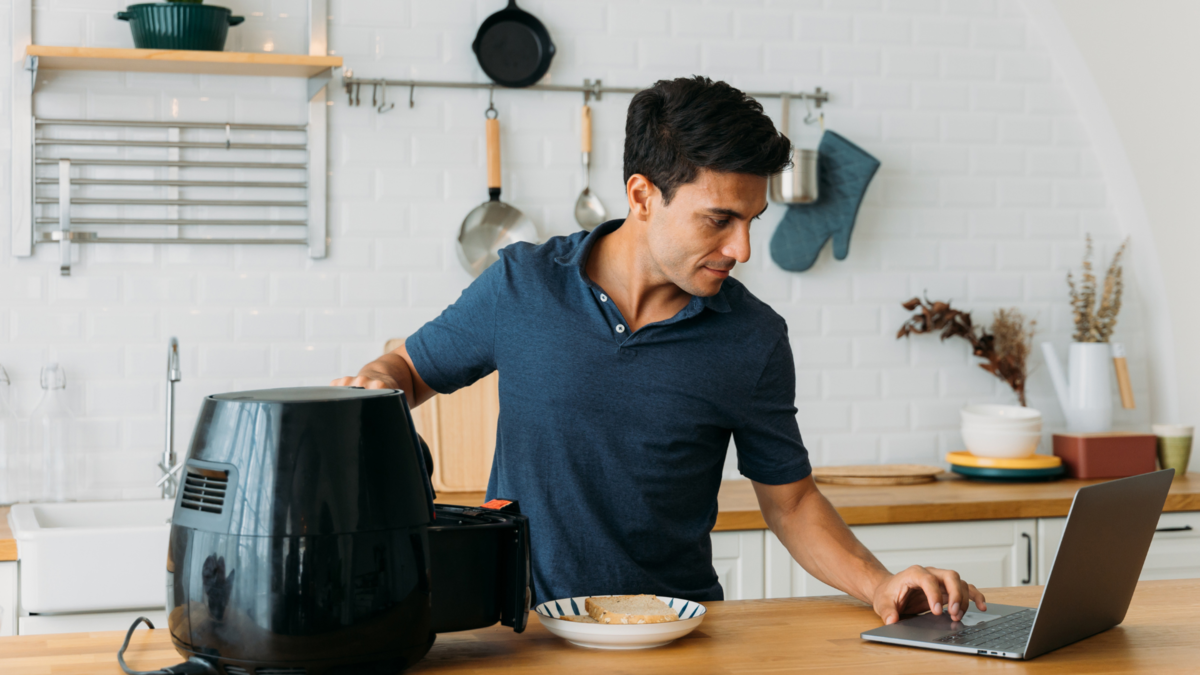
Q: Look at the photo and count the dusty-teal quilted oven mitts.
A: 1